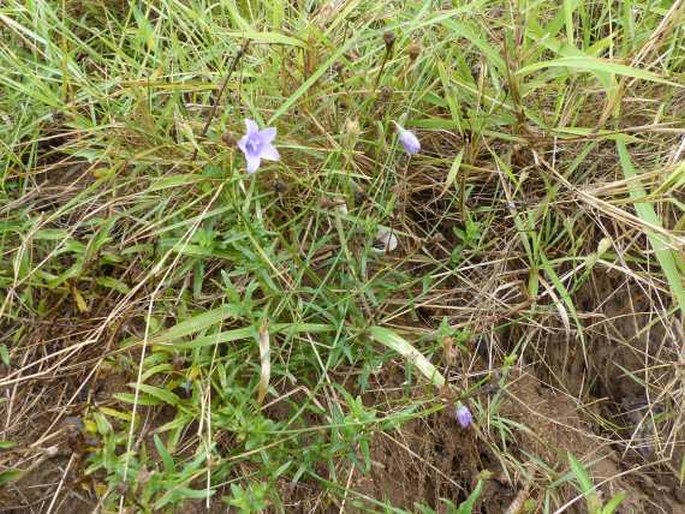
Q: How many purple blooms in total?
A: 3